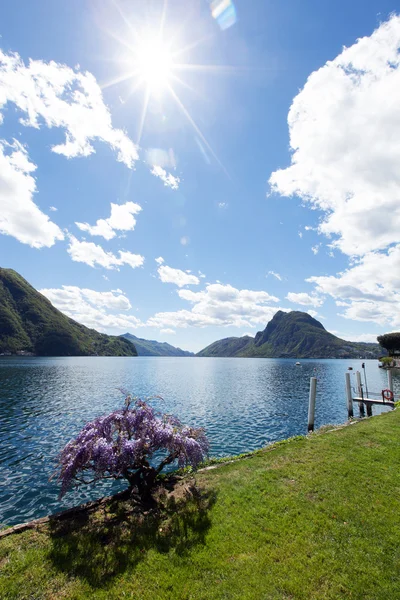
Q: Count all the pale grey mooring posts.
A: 4